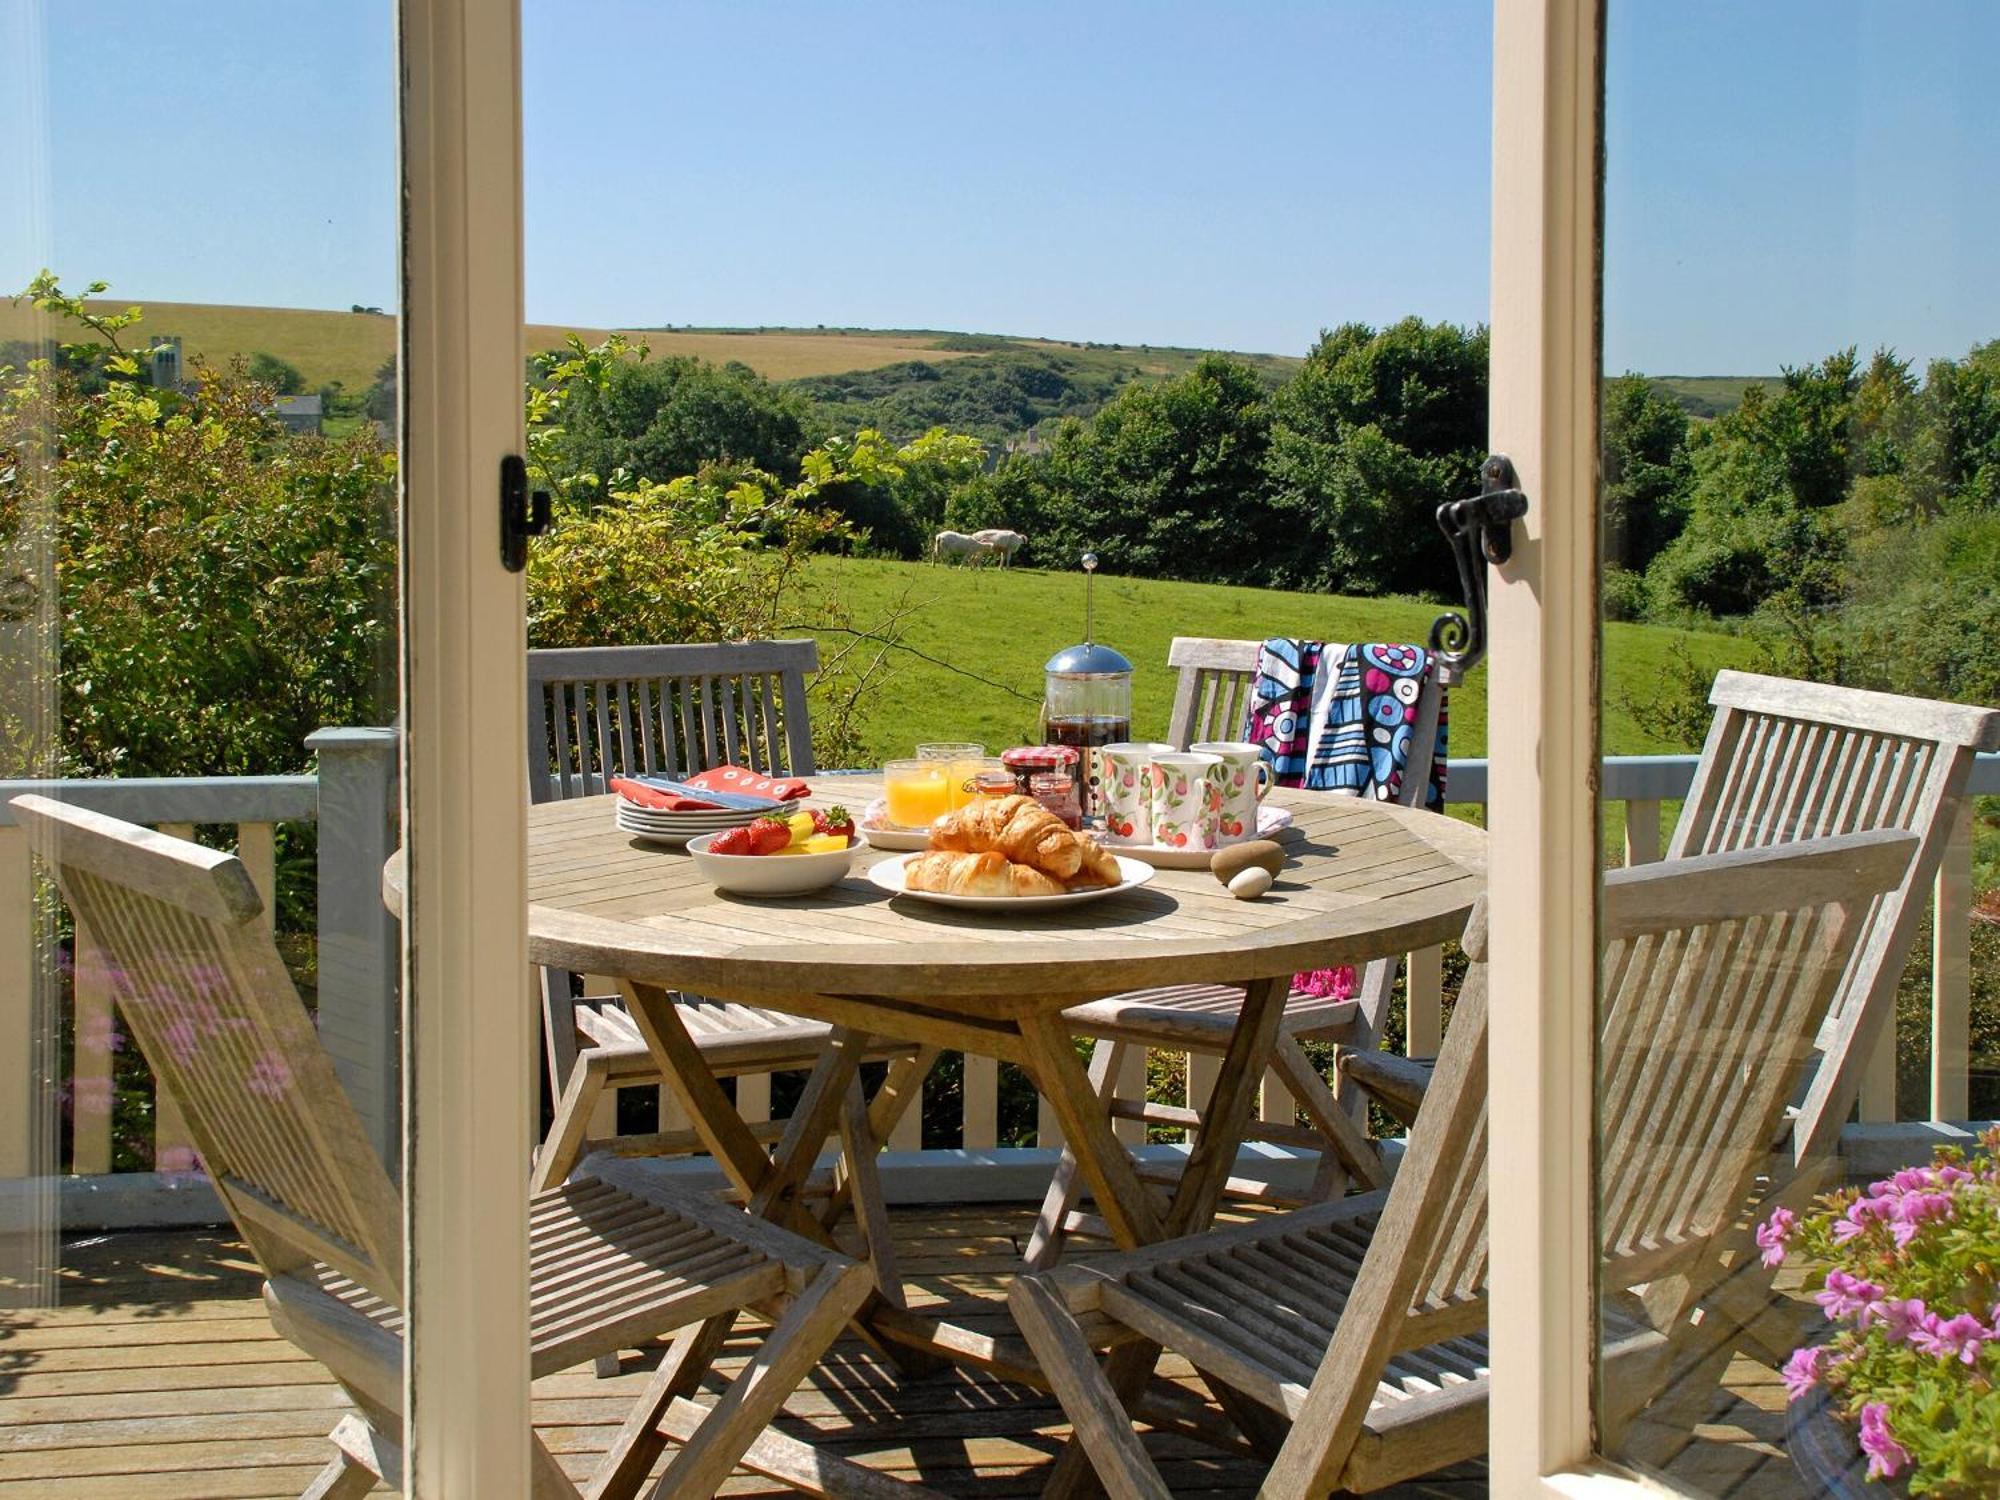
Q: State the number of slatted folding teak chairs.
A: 5